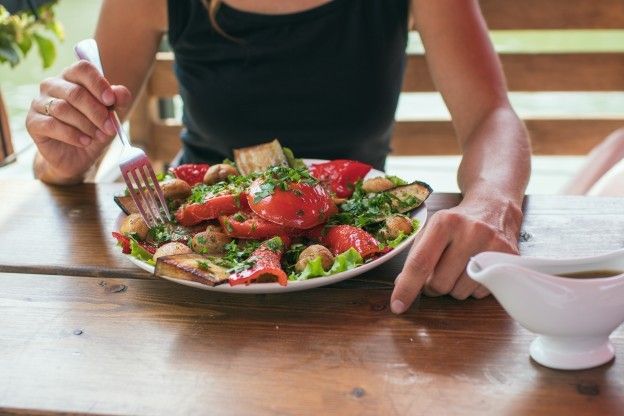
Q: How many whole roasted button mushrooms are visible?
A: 8